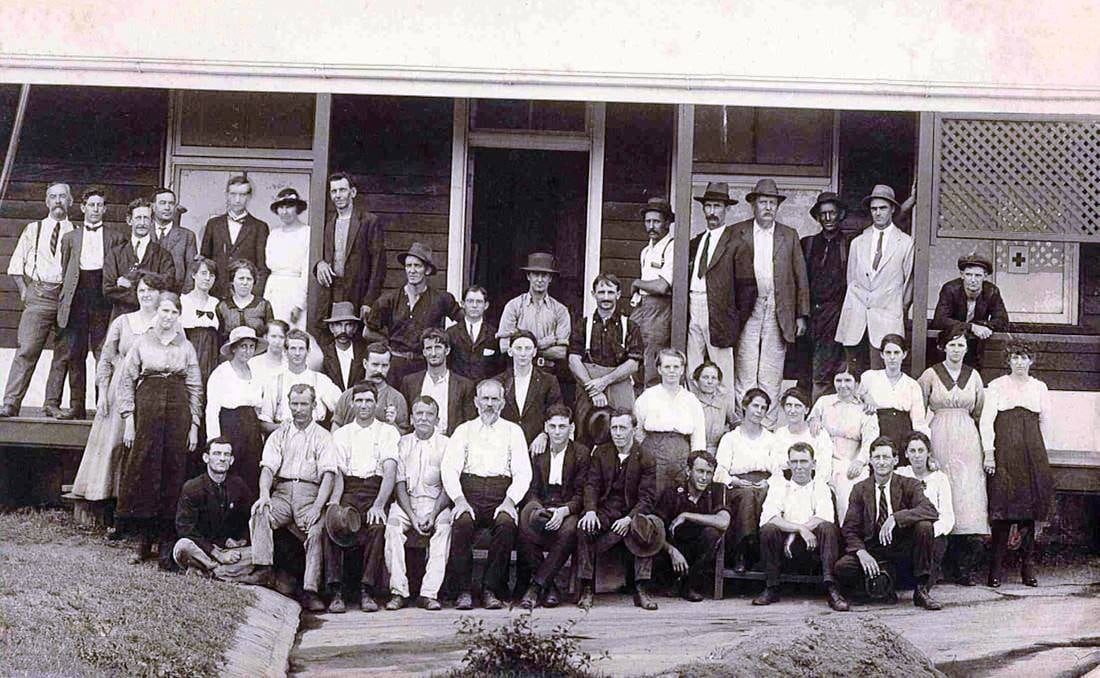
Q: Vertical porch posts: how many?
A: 3